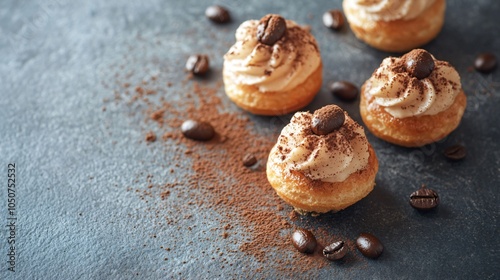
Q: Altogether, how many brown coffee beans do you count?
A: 15